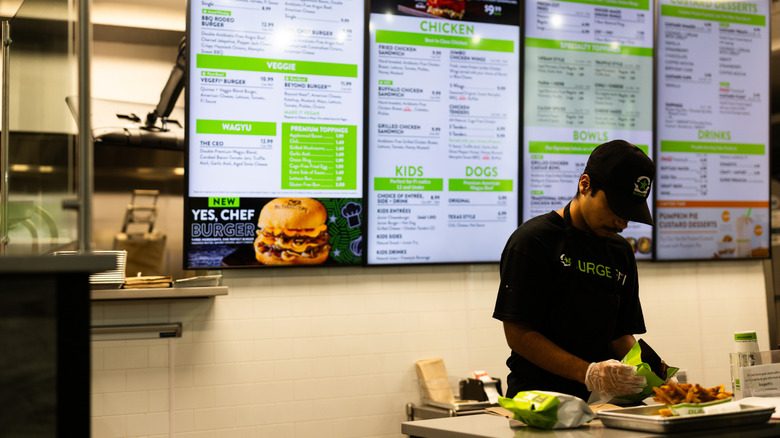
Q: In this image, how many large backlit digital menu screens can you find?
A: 4